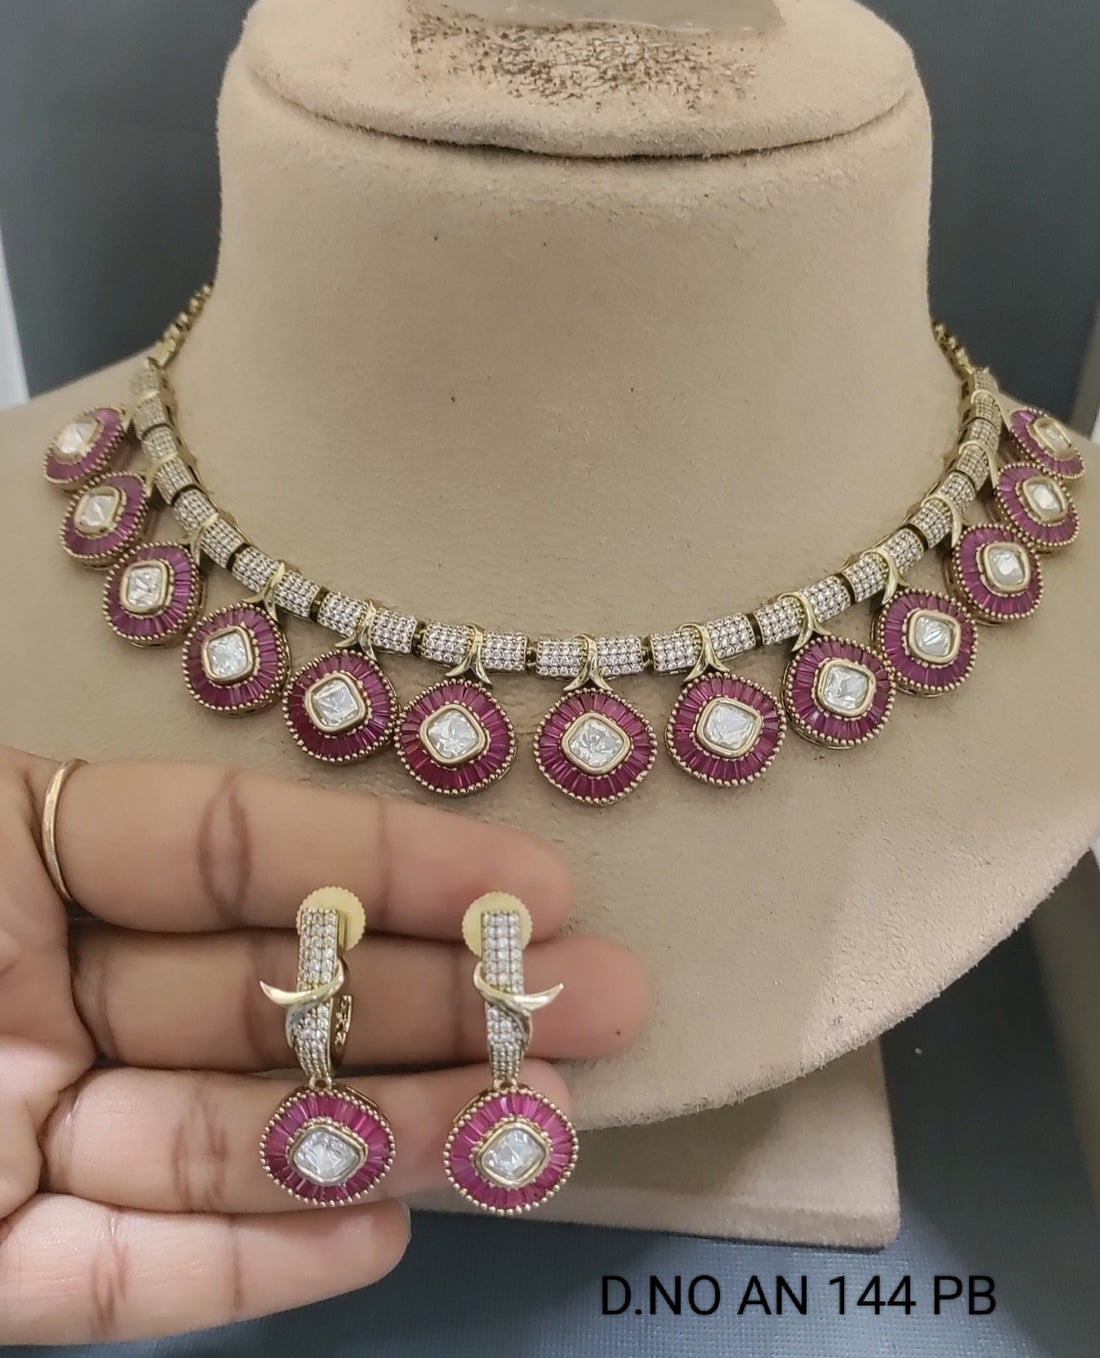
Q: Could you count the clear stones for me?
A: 15